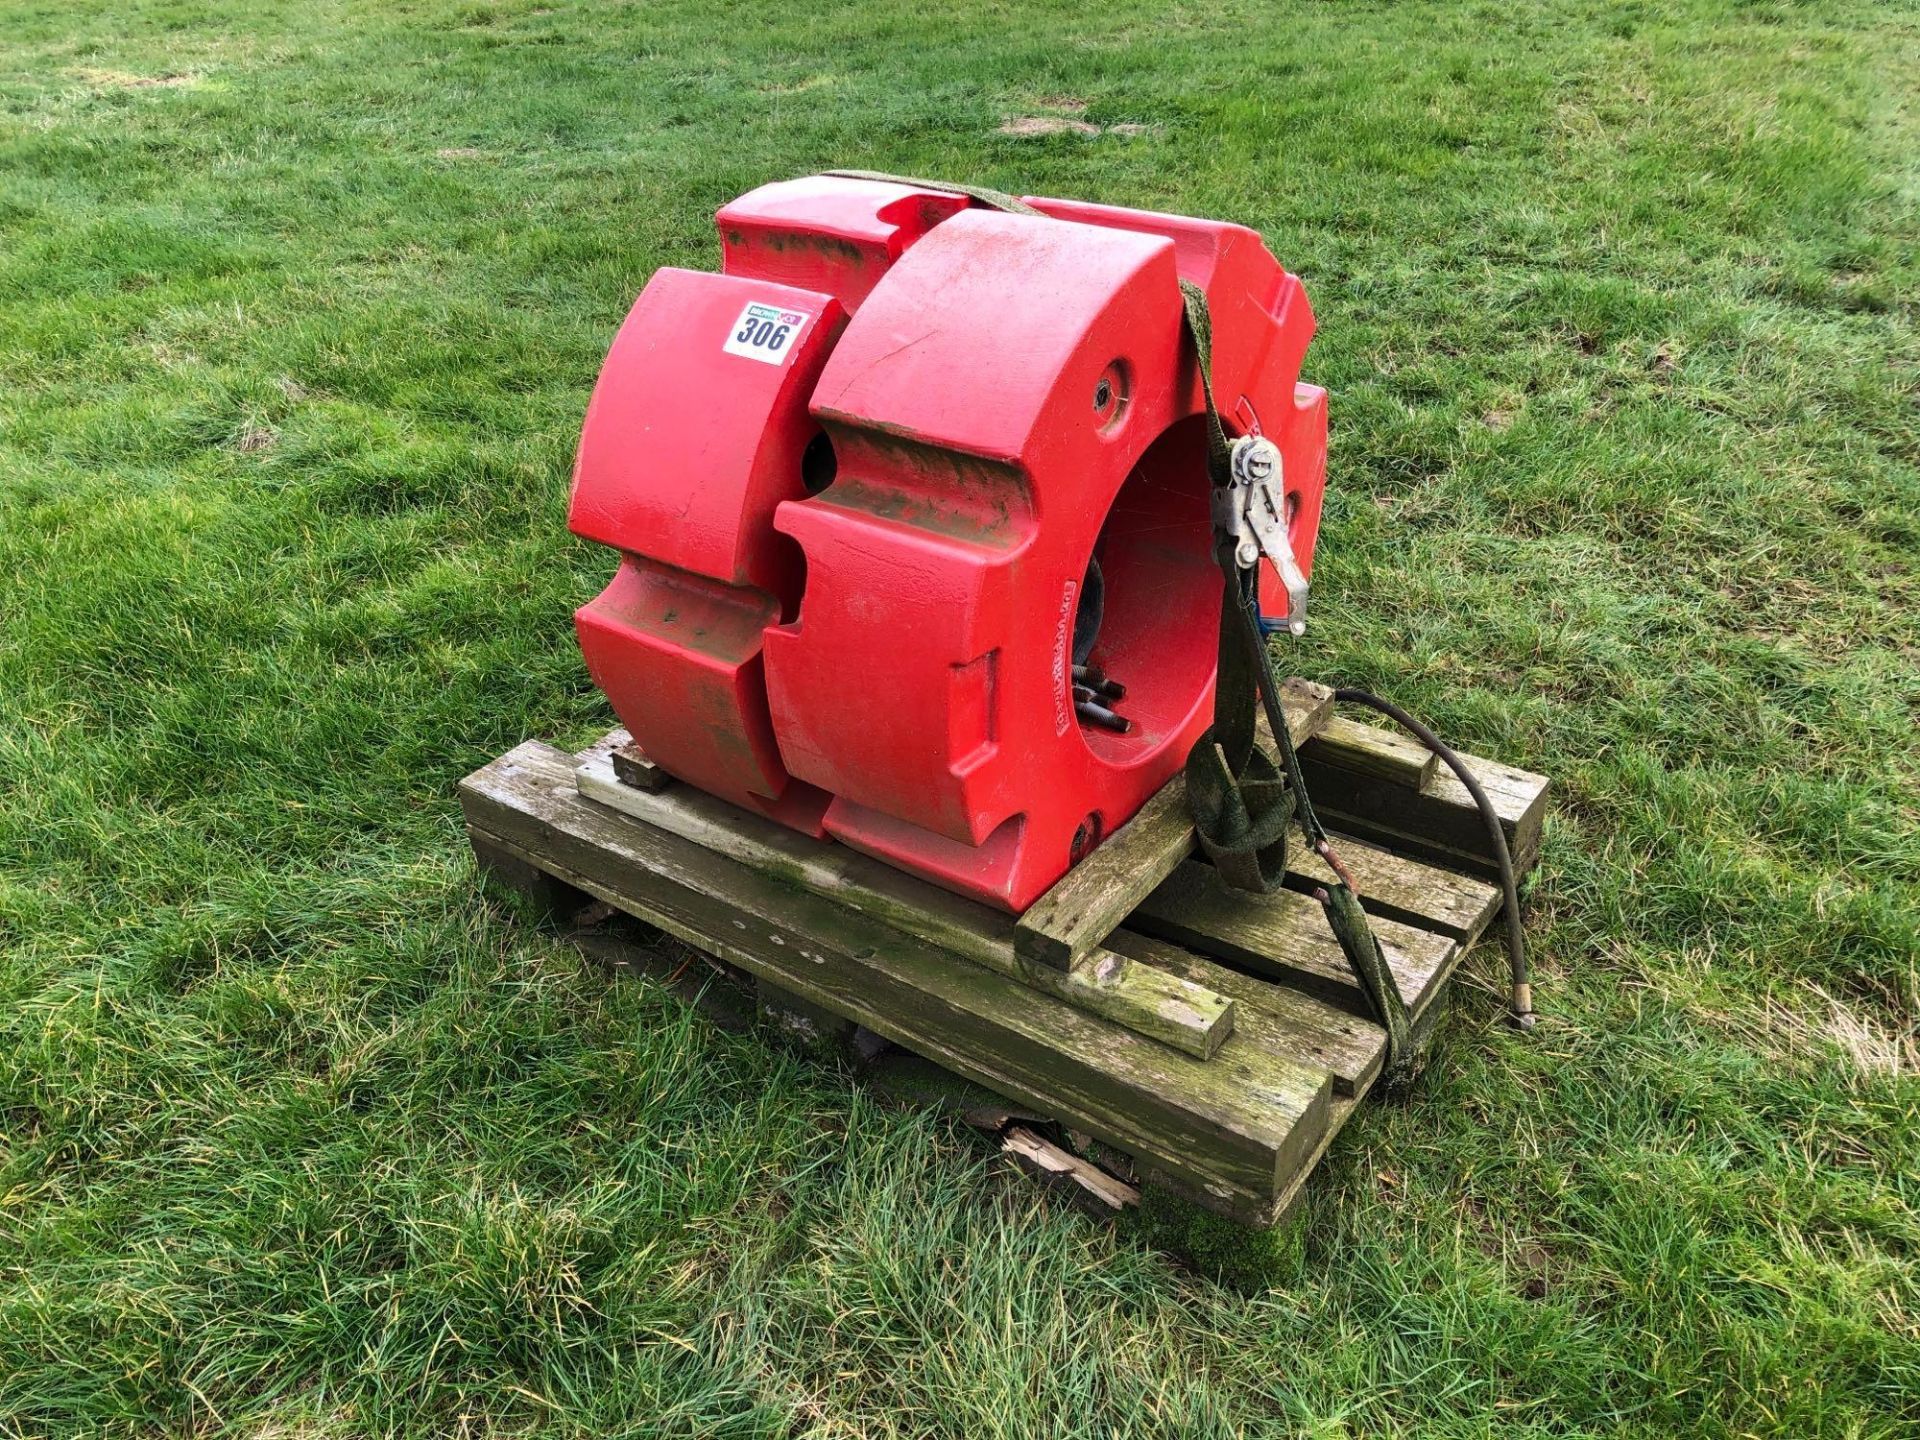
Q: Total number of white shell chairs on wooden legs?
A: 0